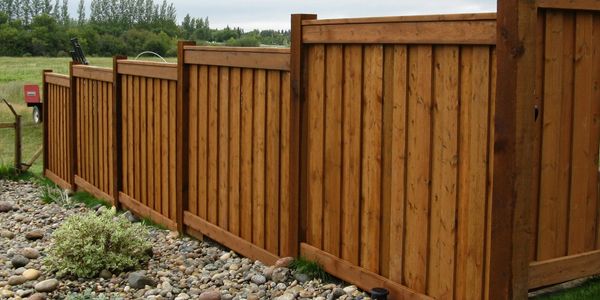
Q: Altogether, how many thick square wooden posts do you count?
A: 6